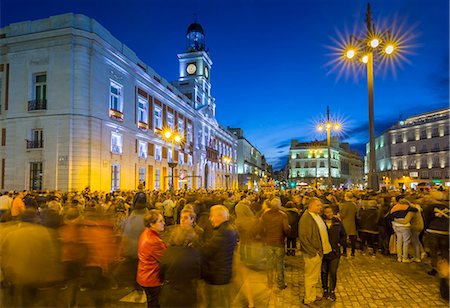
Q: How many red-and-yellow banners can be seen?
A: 3